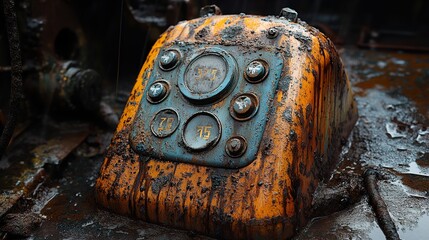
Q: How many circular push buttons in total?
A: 5